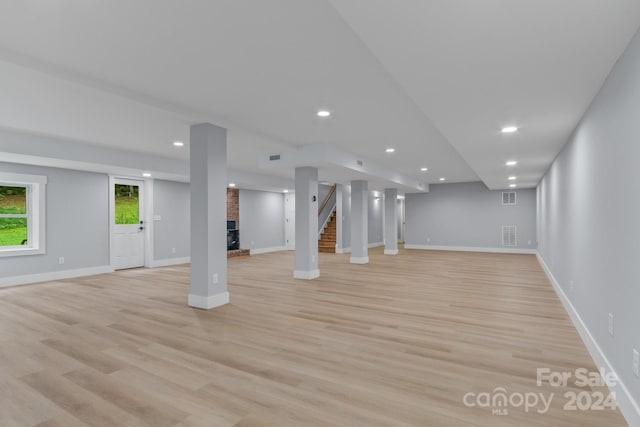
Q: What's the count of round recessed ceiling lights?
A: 12